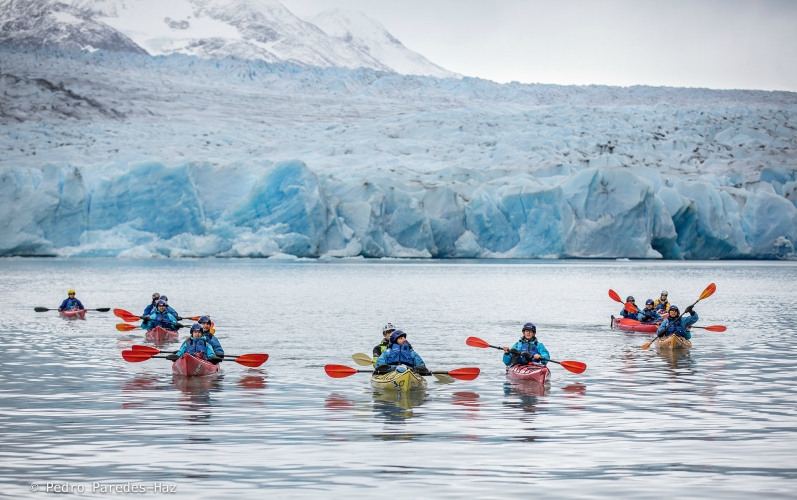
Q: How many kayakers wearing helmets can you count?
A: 13